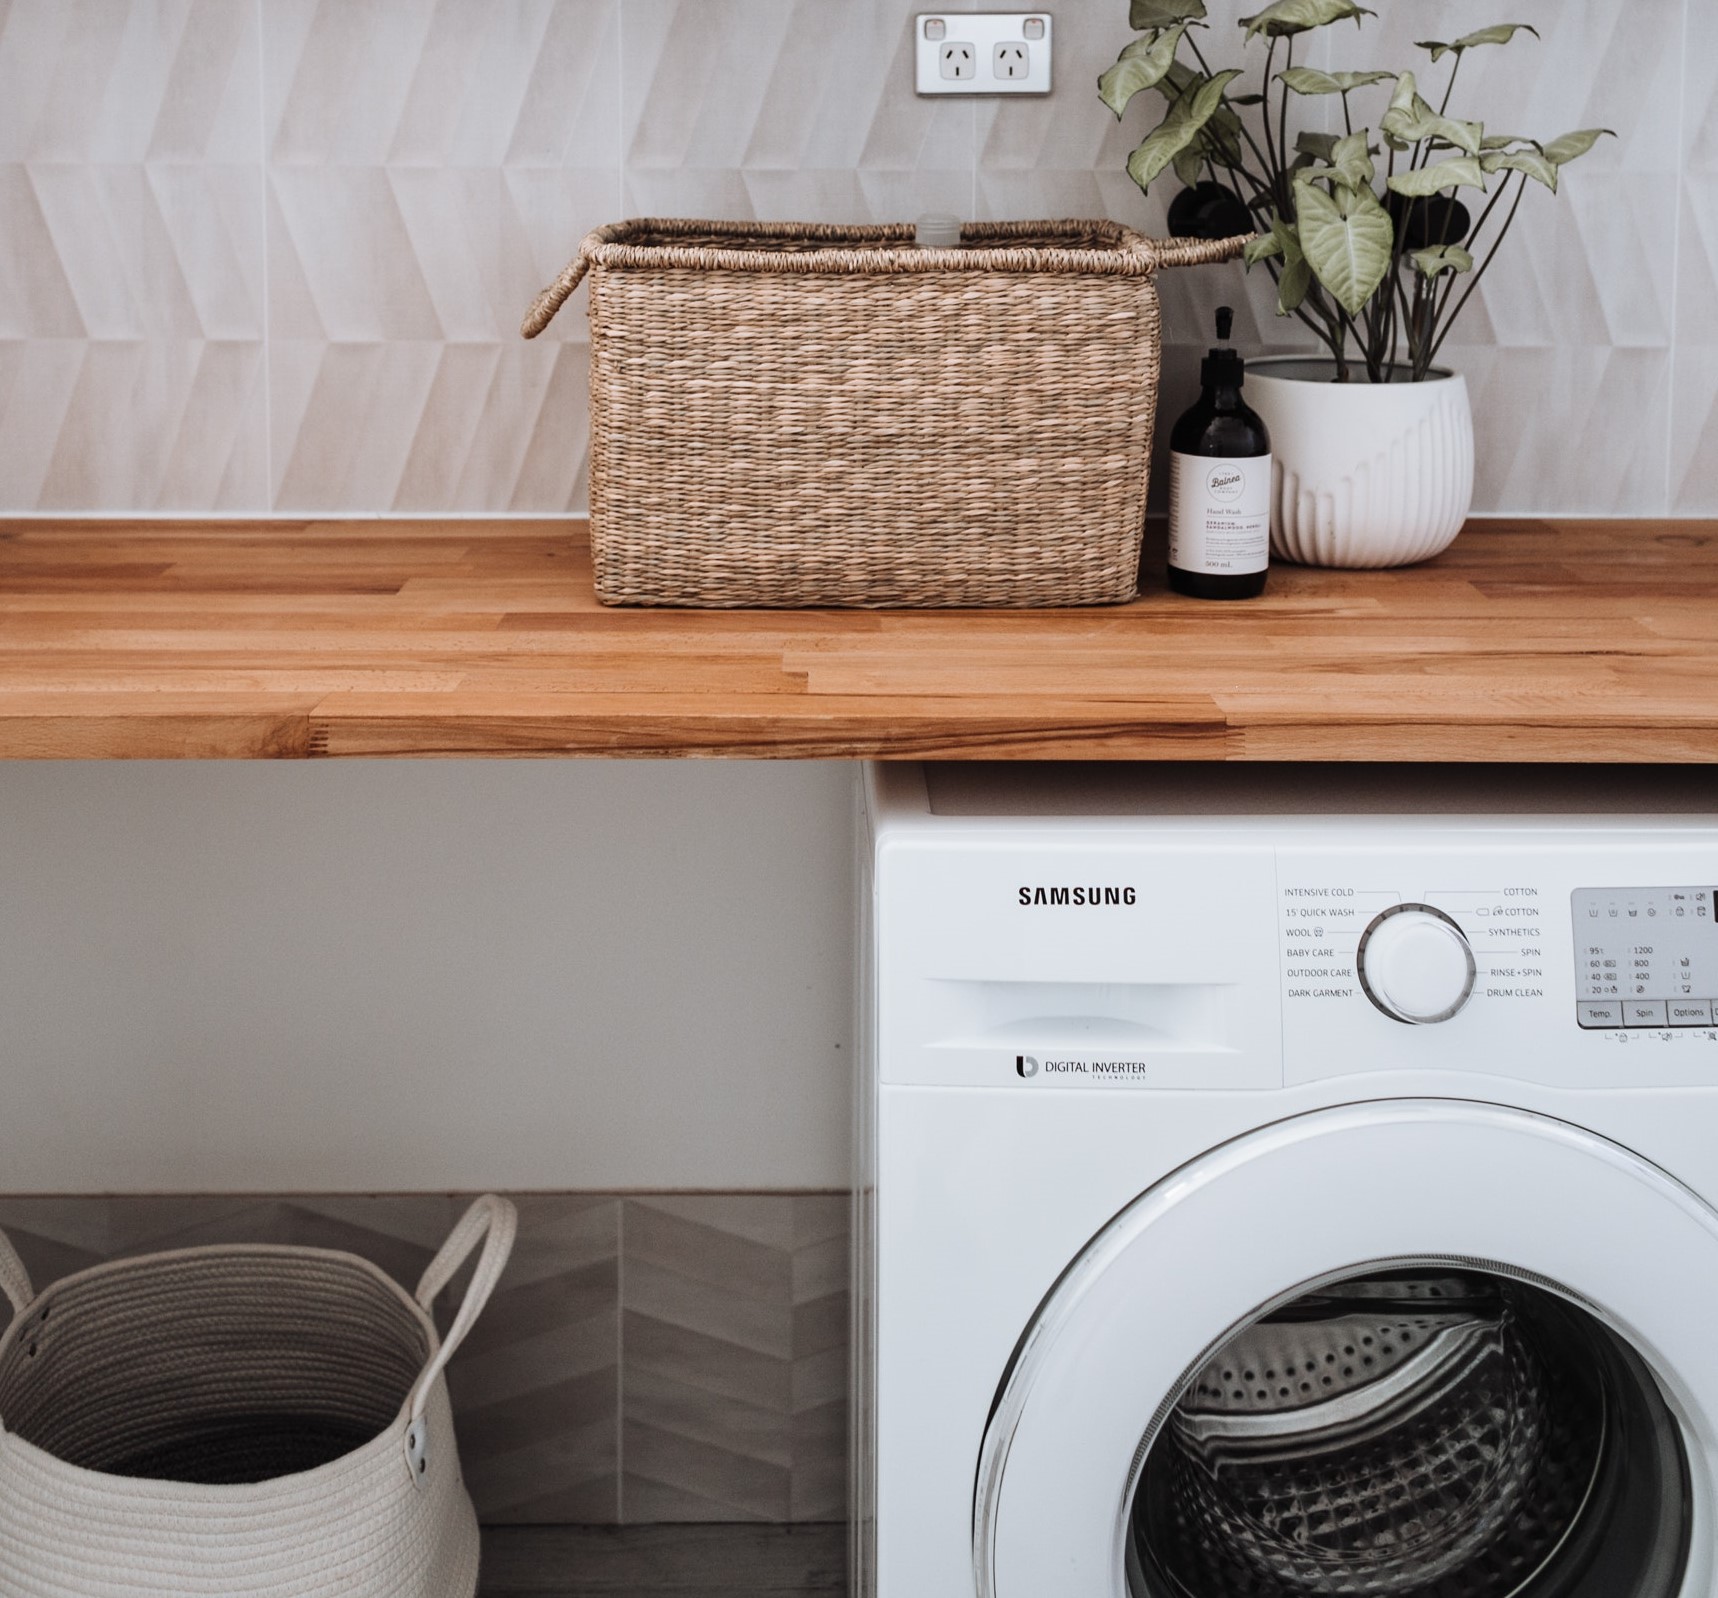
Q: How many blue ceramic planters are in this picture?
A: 0